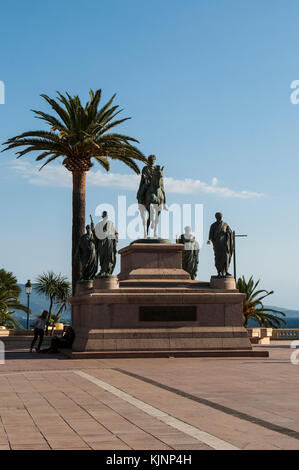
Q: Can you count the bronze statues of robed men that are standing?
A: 4